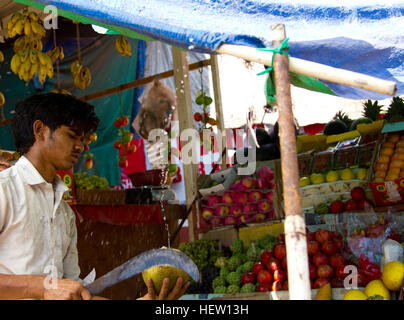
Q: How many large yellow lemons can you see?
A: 3